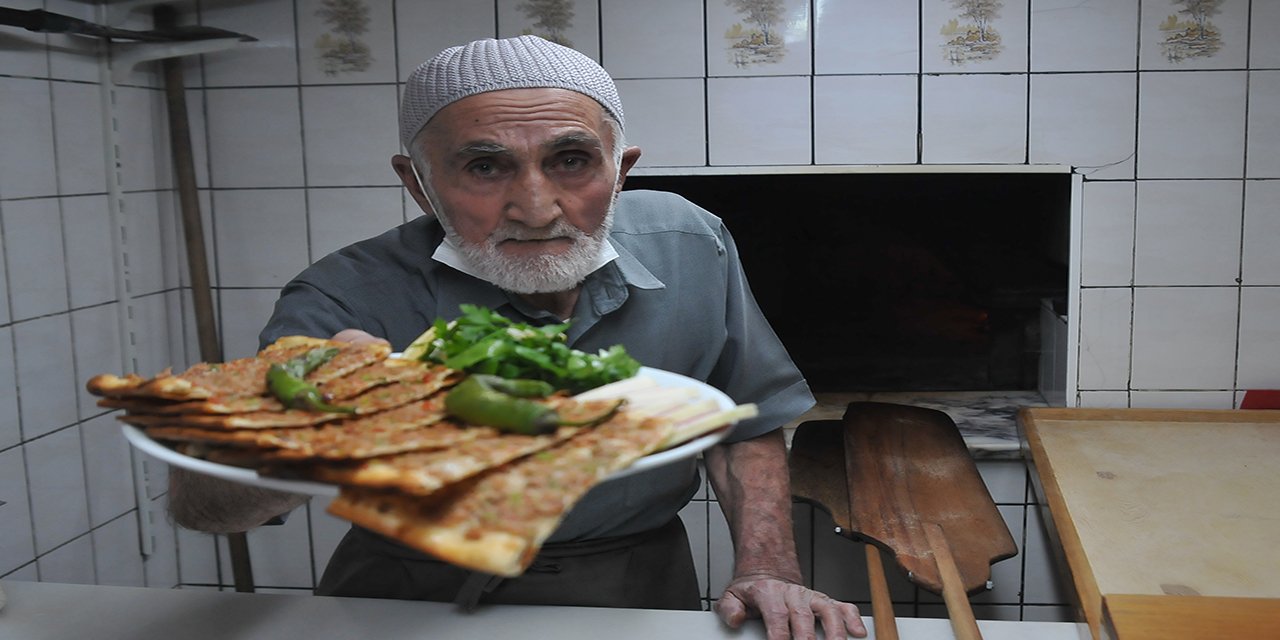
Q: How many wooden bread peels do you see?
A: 2